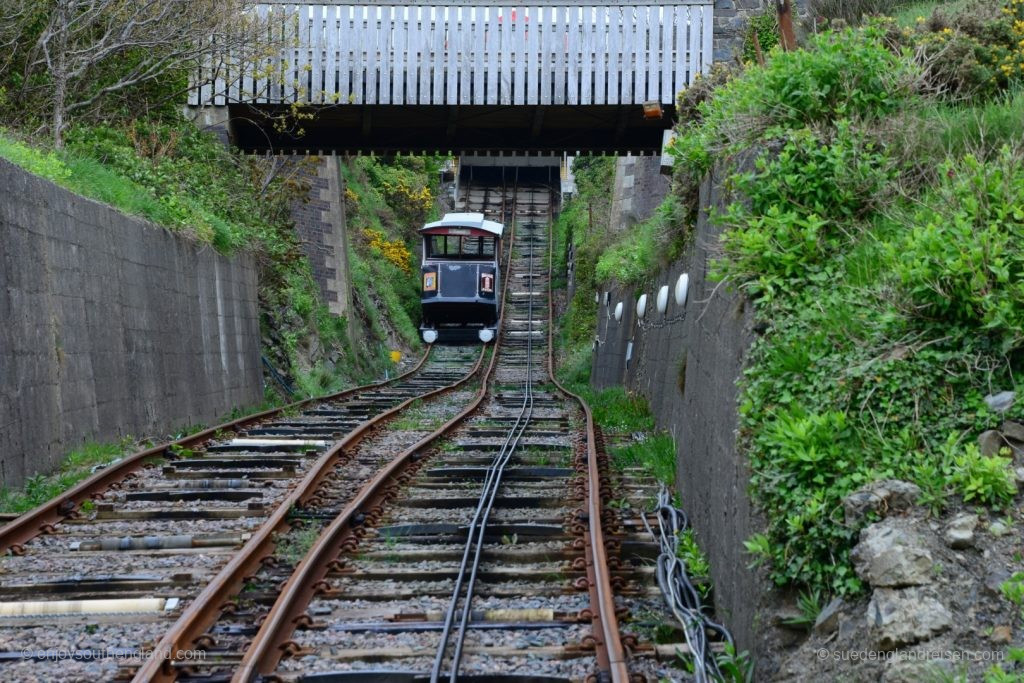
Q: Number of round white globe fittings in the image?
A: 4